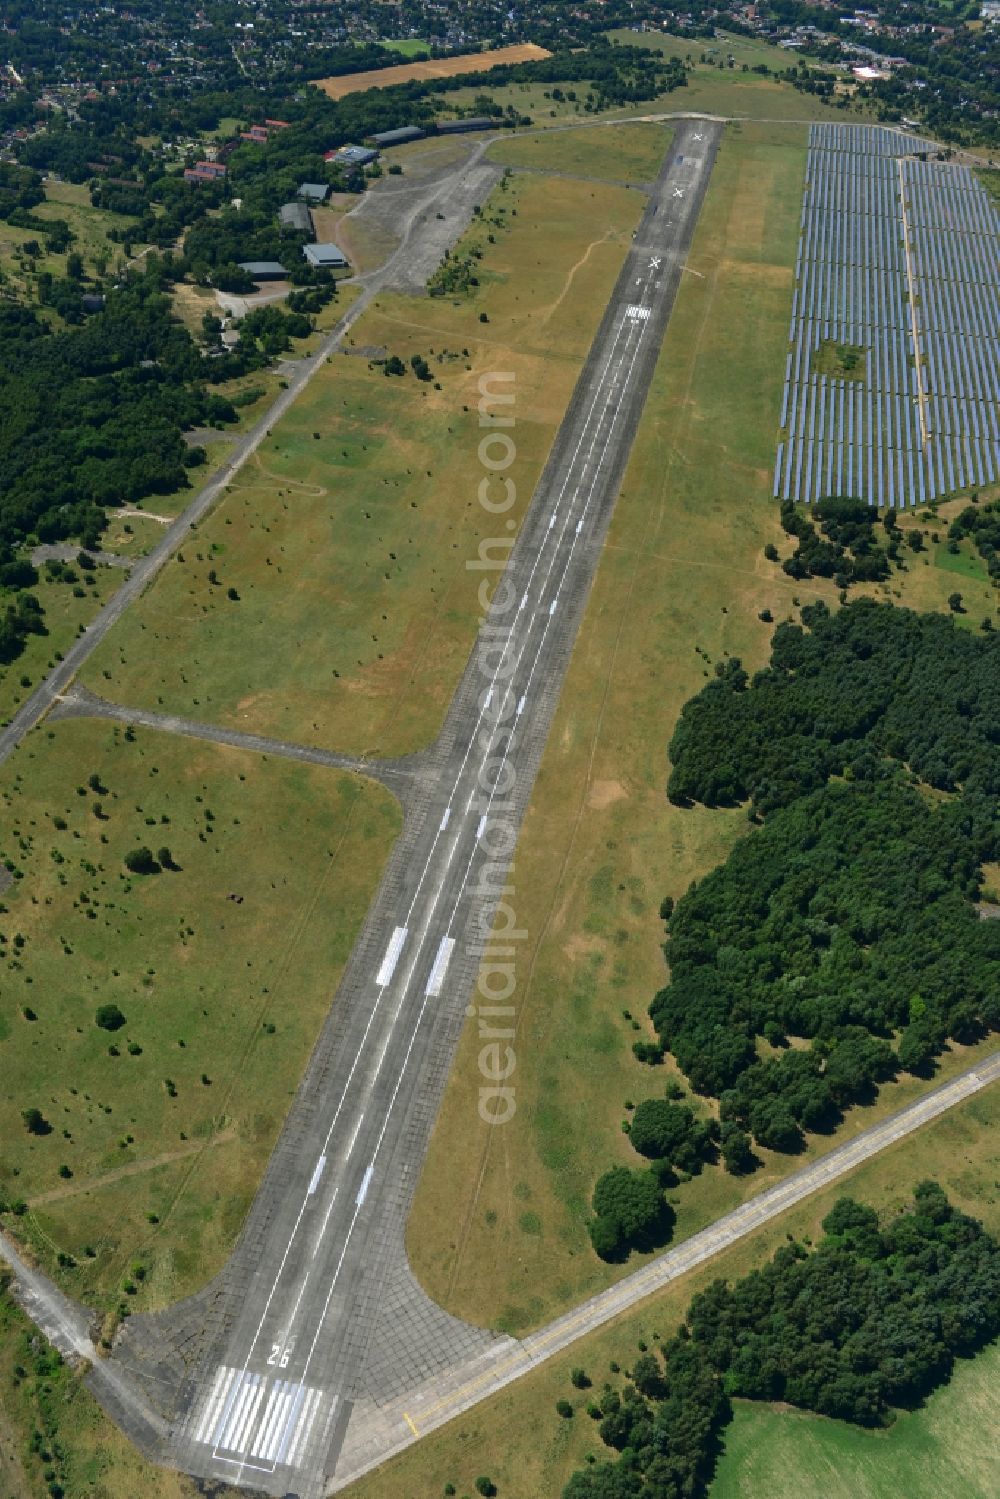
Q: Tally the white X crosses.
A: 3